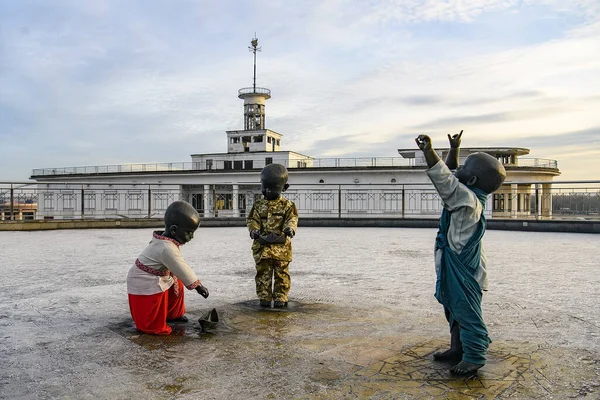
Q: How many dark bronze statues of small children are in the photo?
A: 3